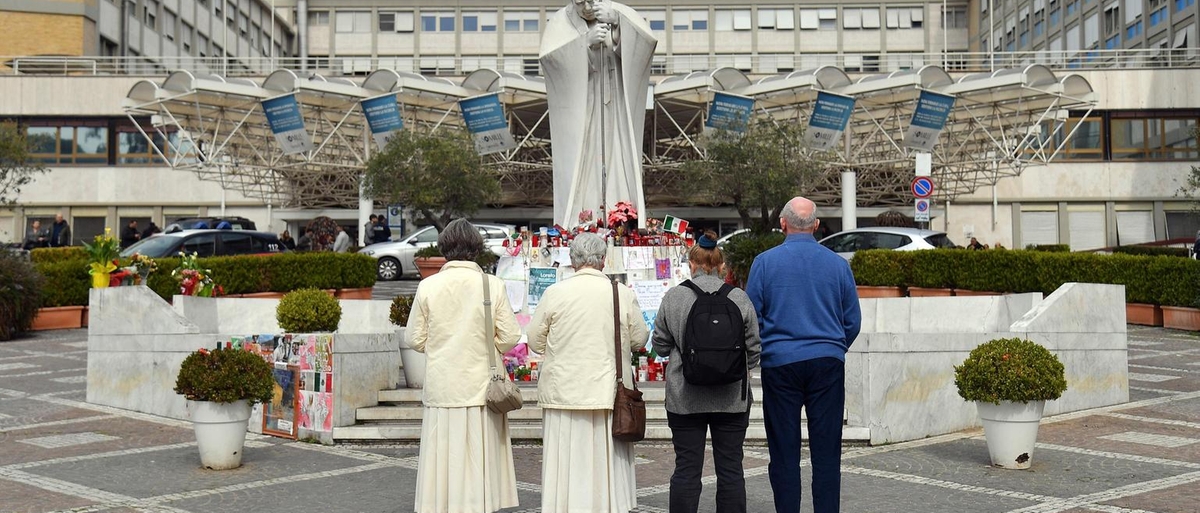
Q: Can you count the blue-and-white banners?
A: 6